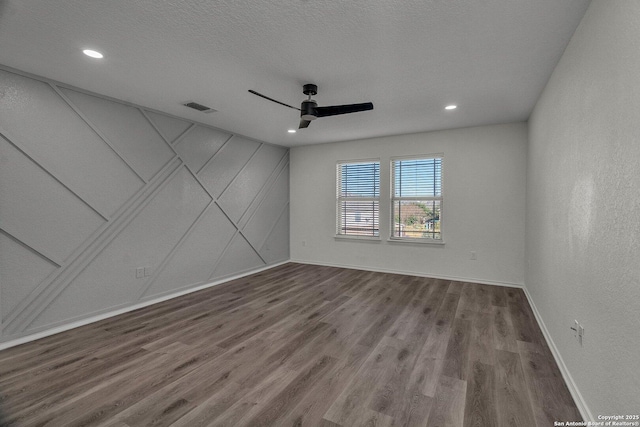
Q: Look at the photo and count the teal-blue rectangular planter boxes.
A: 0